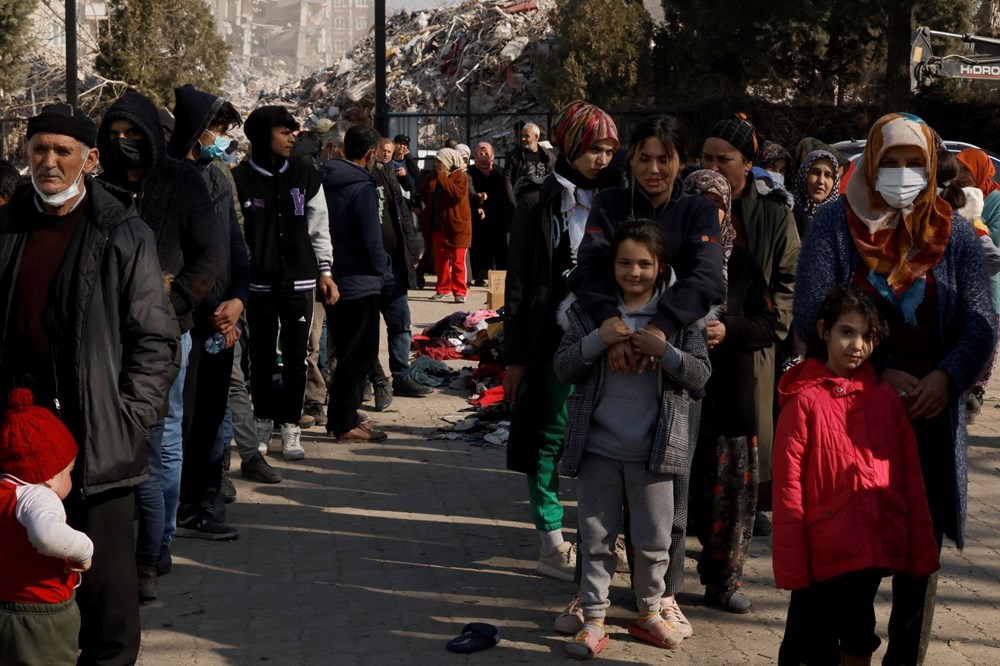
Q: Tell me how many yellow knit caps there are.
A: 0